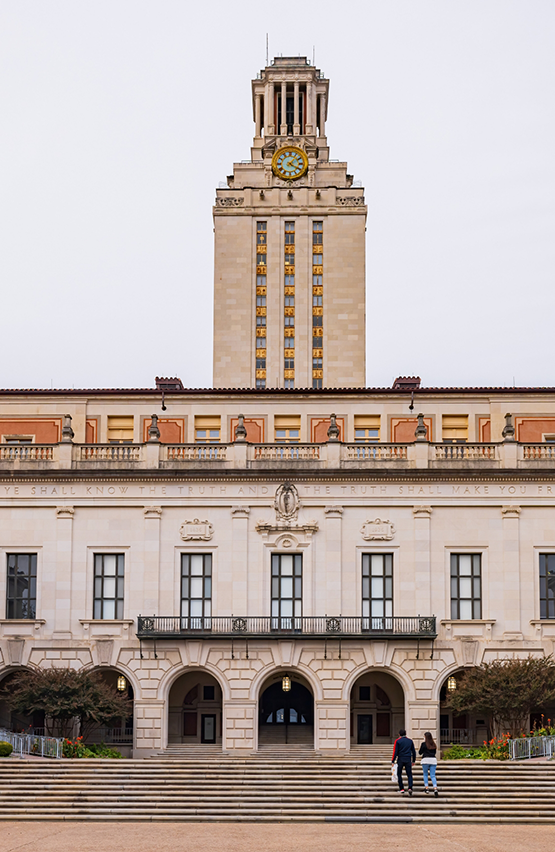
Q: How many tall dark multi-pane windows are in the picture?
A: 7